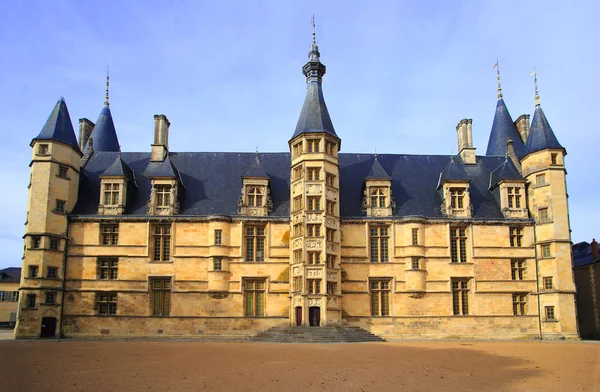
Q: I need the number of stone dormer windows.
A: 6